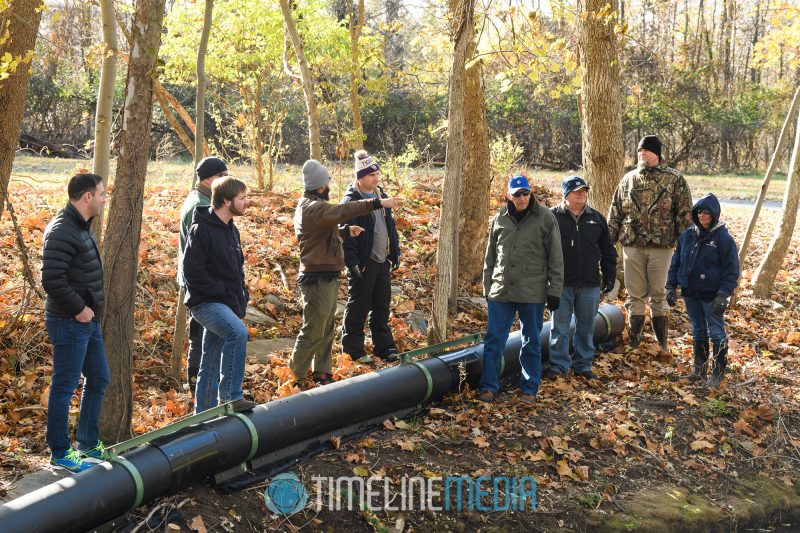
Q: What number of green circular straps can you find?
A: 5